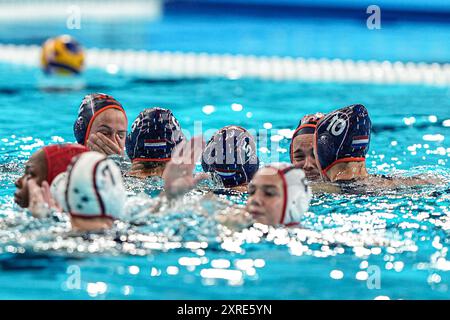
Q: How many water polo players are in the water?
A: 8